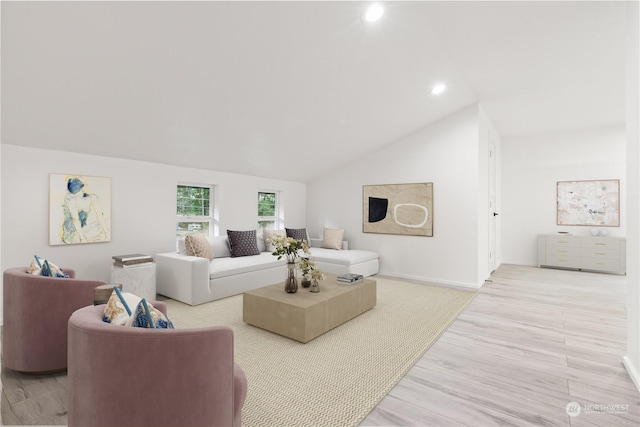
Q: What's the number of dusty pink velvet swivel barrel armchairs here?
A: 2